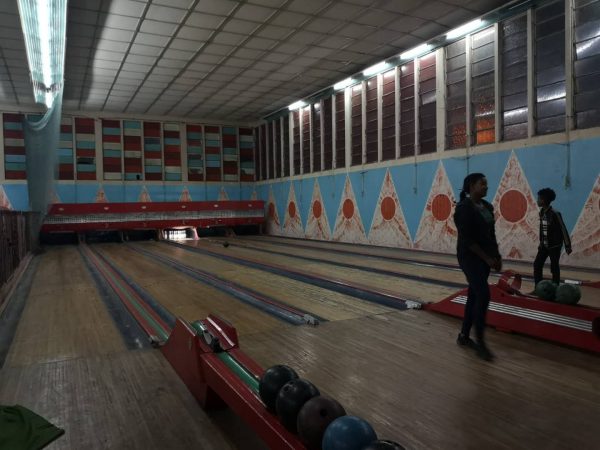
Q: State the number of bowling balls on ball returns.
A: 7